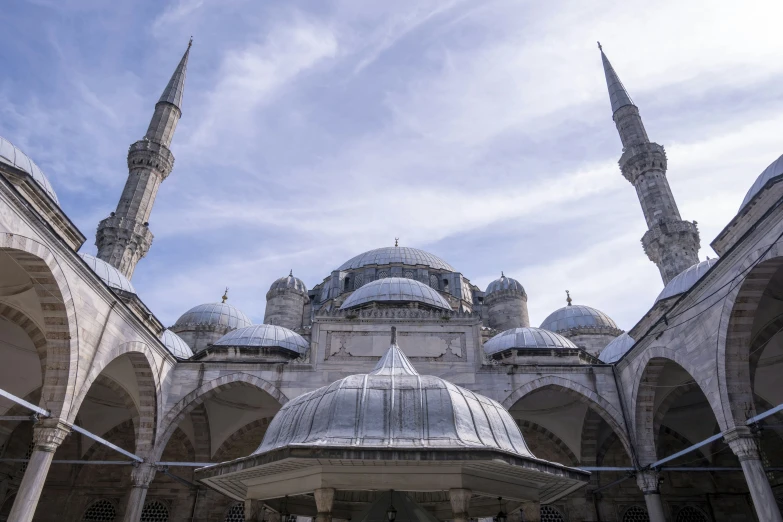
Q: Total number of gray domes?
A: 15